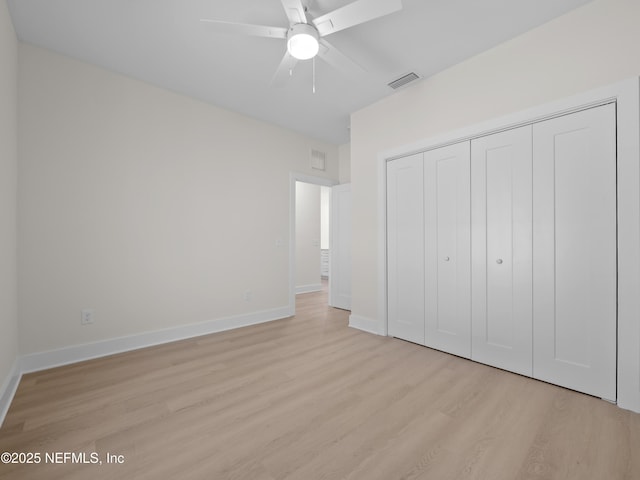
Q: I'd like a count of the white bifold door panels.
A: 4